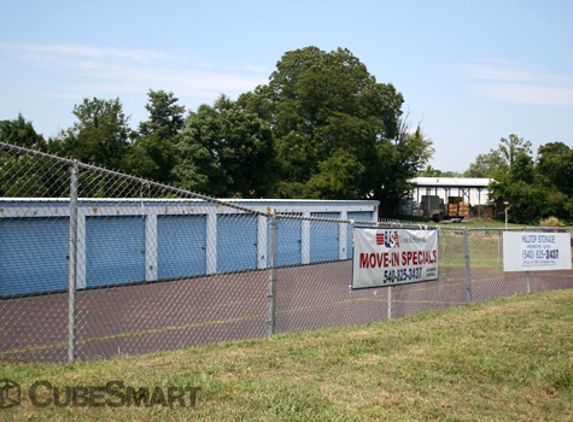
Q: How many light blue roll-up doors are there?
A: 7